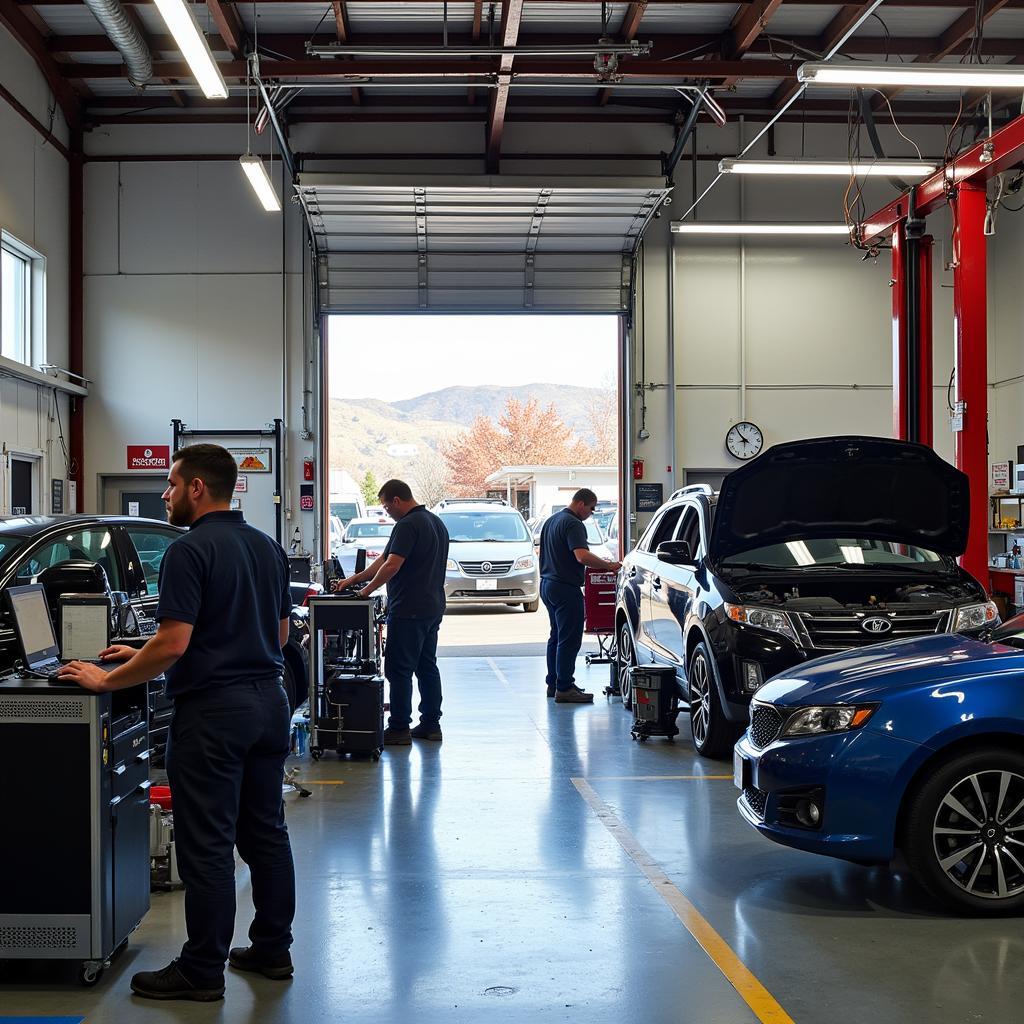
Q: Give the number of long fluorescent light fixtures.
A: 5